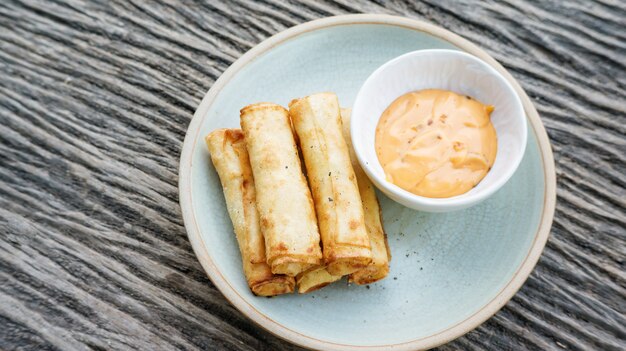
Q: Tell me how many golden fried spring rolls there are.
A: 5